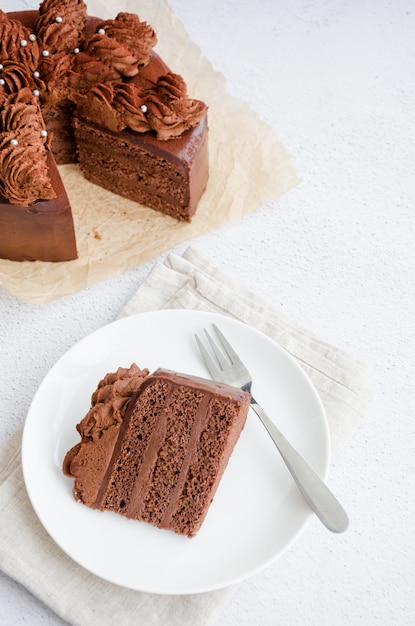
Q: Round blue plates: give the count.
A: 0